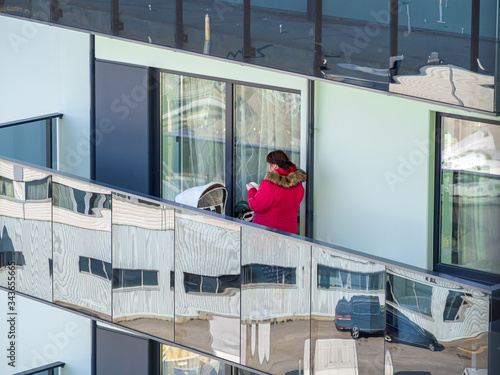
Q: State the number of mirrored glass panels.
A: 7